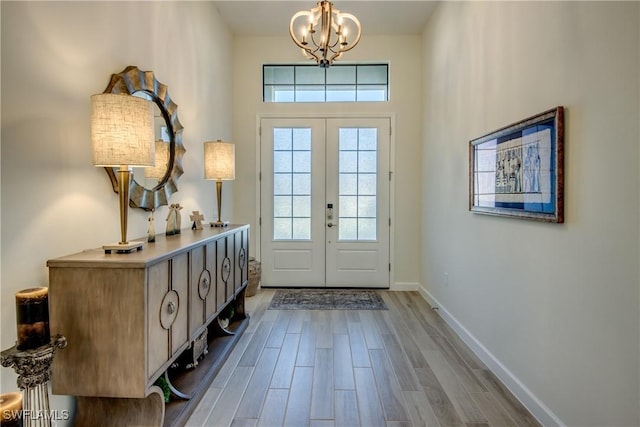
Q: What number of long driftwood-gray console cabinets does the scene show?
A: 1